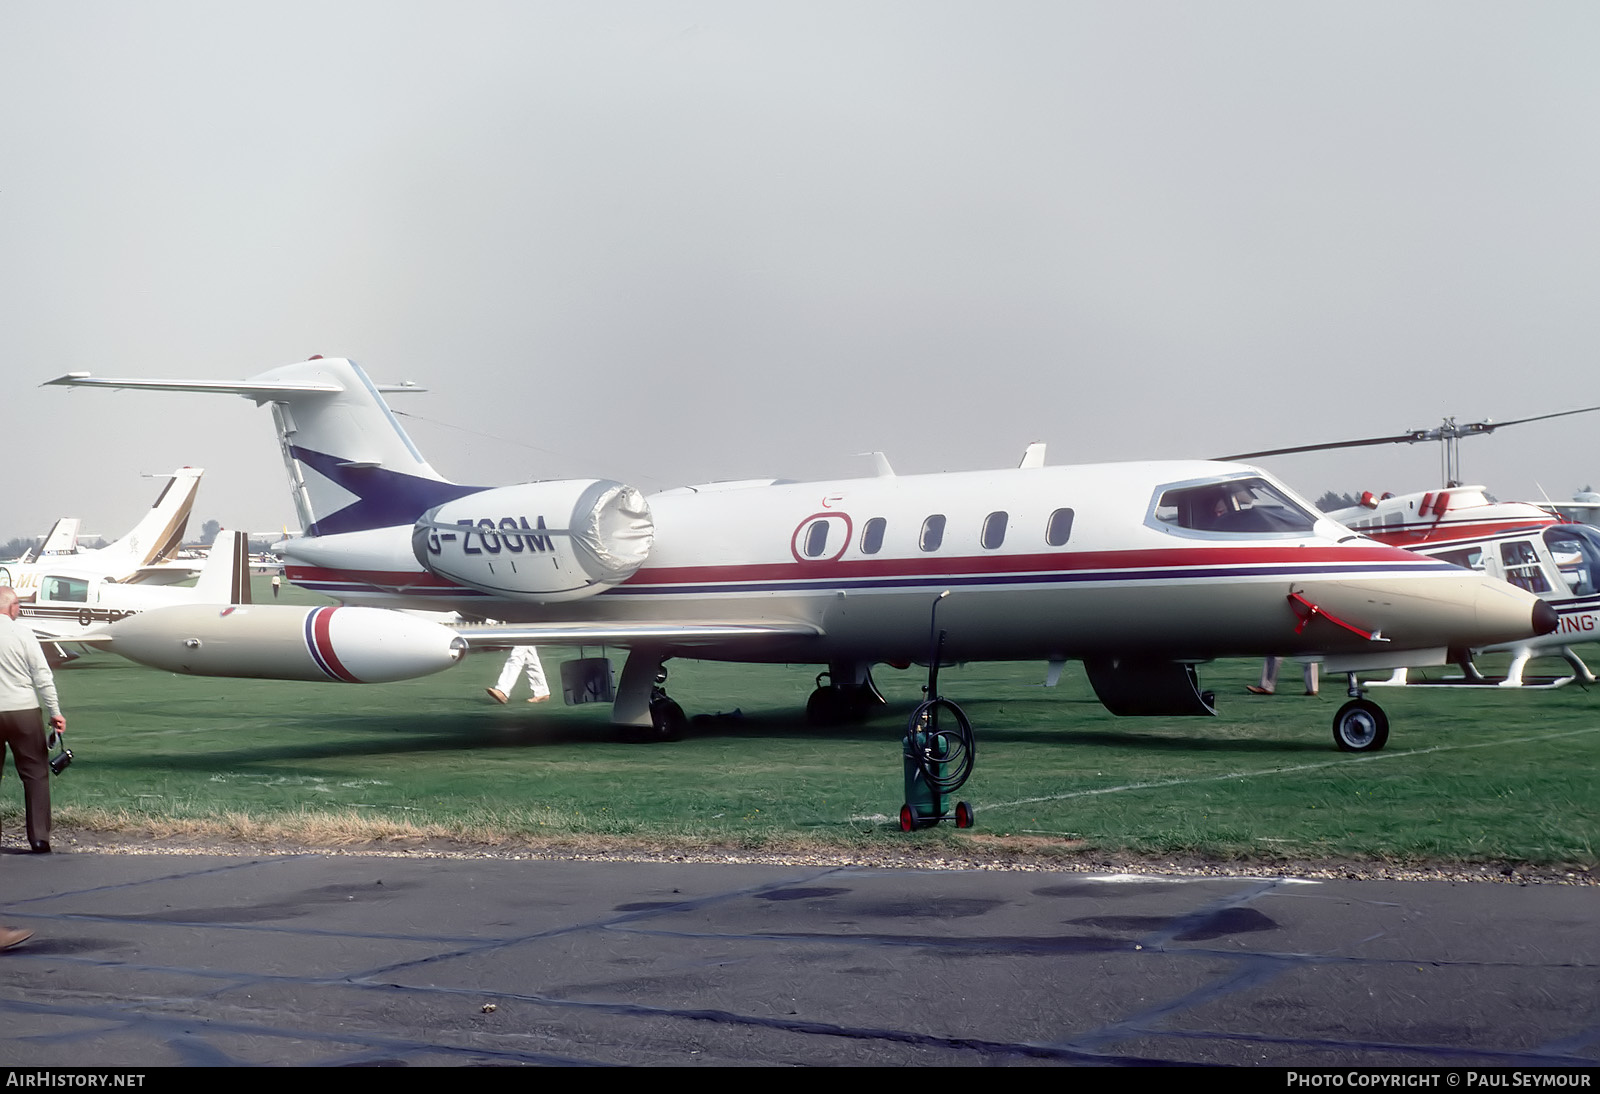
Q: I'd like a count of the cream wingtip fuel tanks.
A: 1